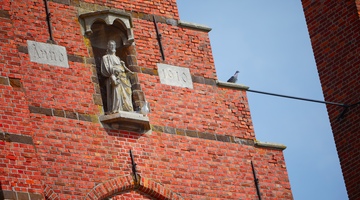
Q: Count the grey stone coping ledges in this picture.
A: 3